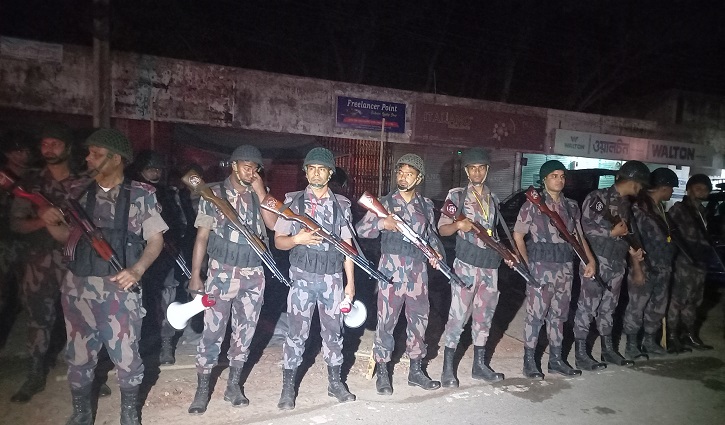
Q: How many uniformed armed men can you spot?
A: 12